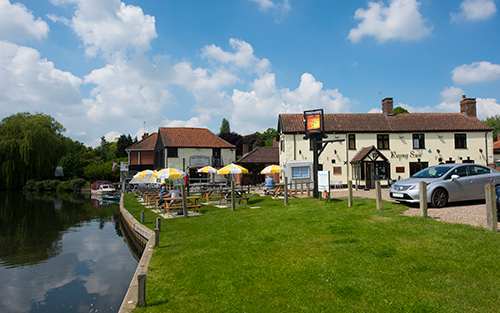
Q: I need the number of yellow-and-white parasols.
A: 5